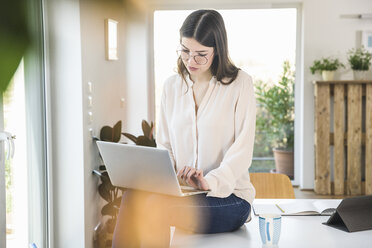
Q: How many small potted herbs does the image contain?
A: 2